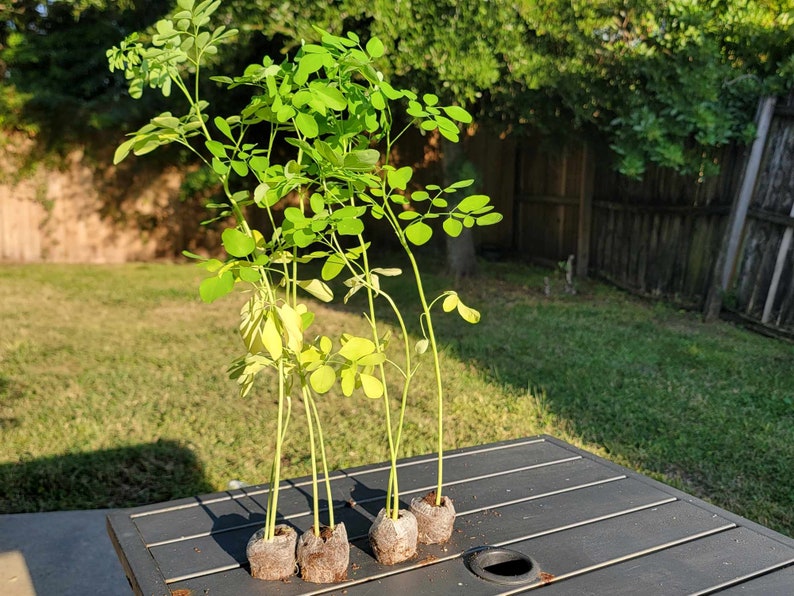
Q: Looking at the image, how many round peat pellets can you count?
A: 4